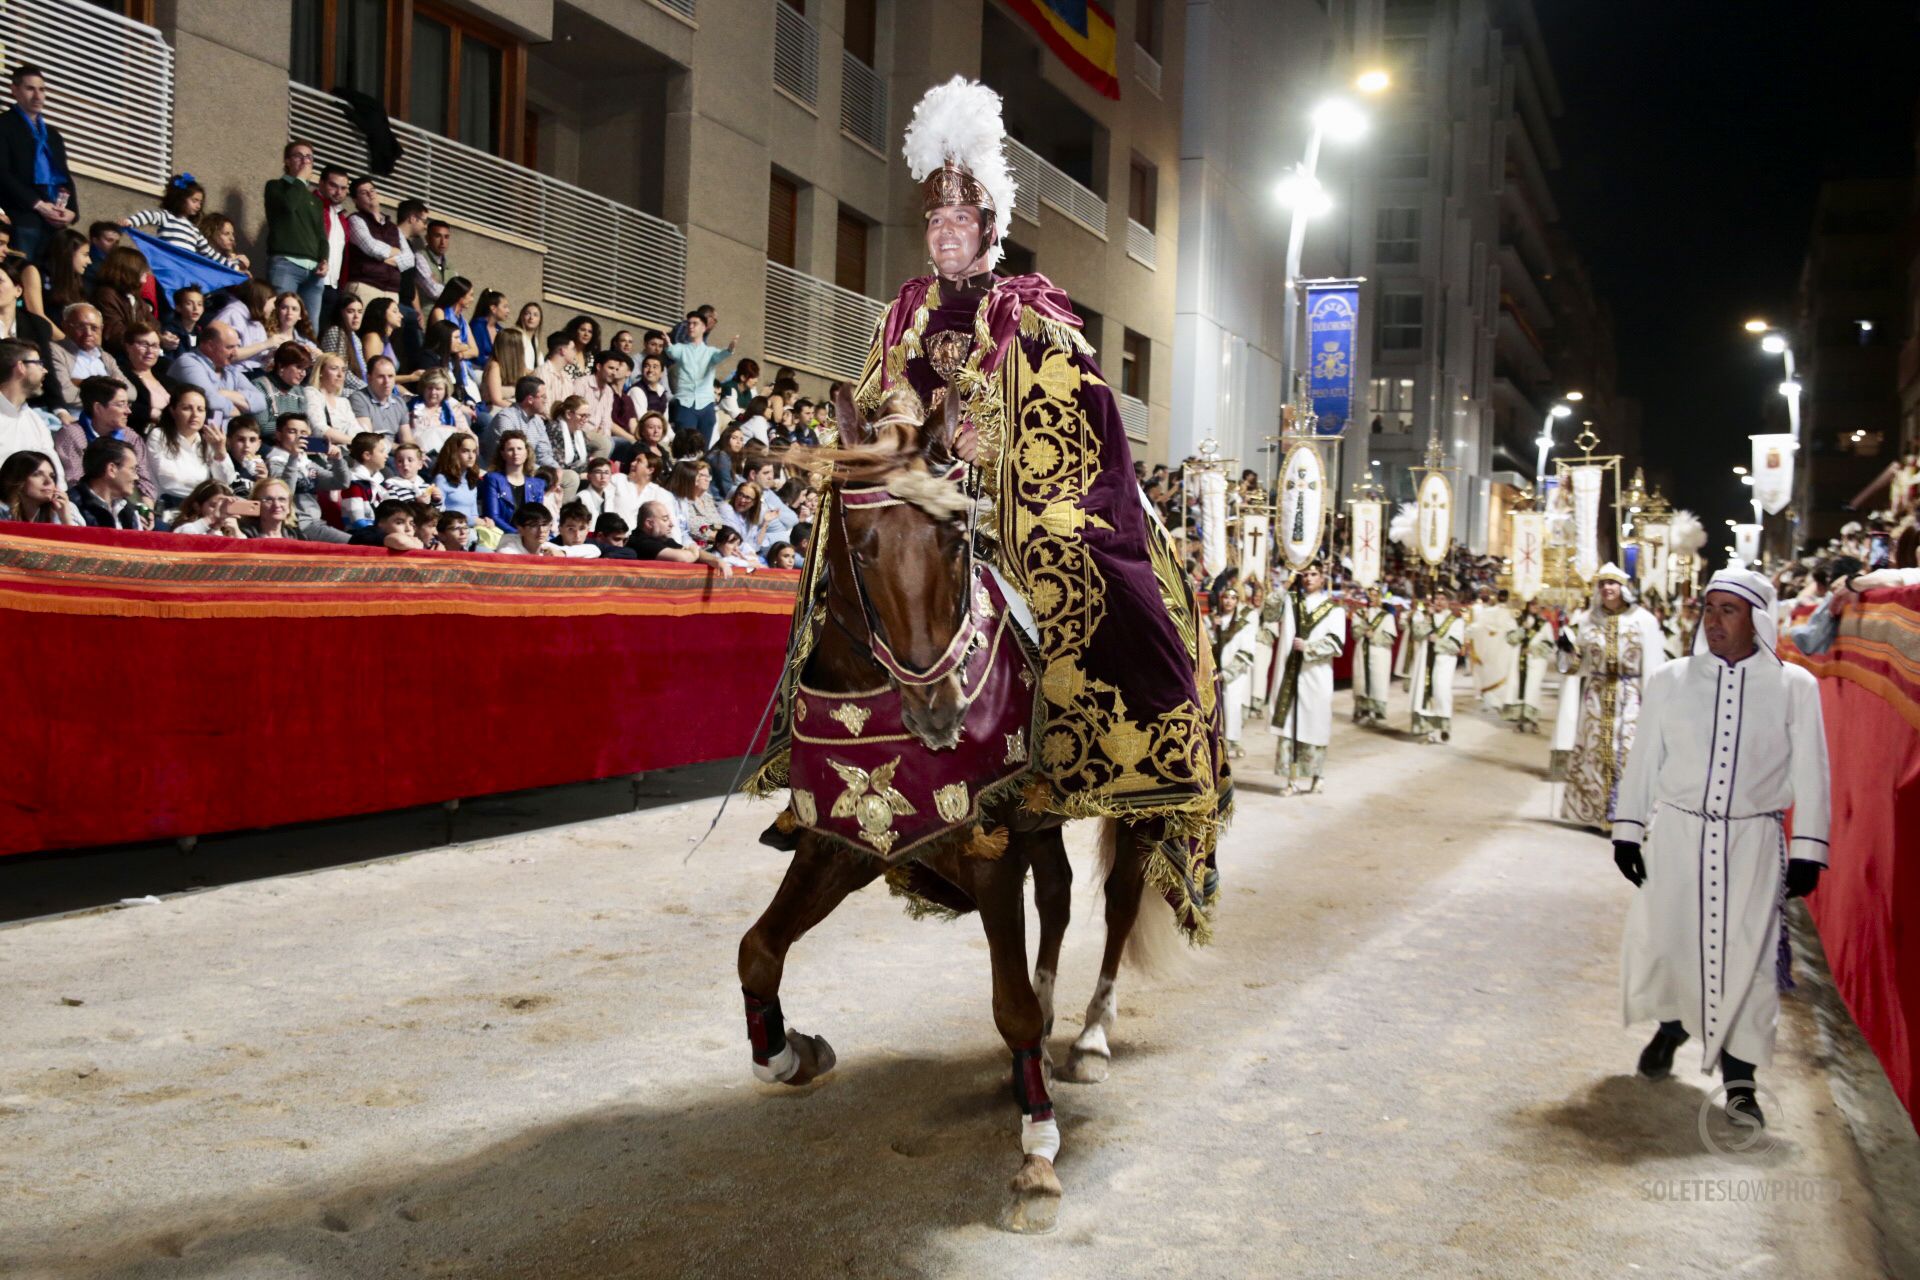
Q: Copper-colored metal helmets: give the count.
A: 1